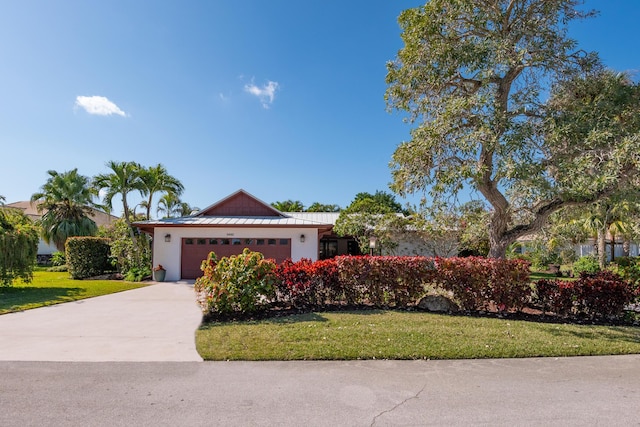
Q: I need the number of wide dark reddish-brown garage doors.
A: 1